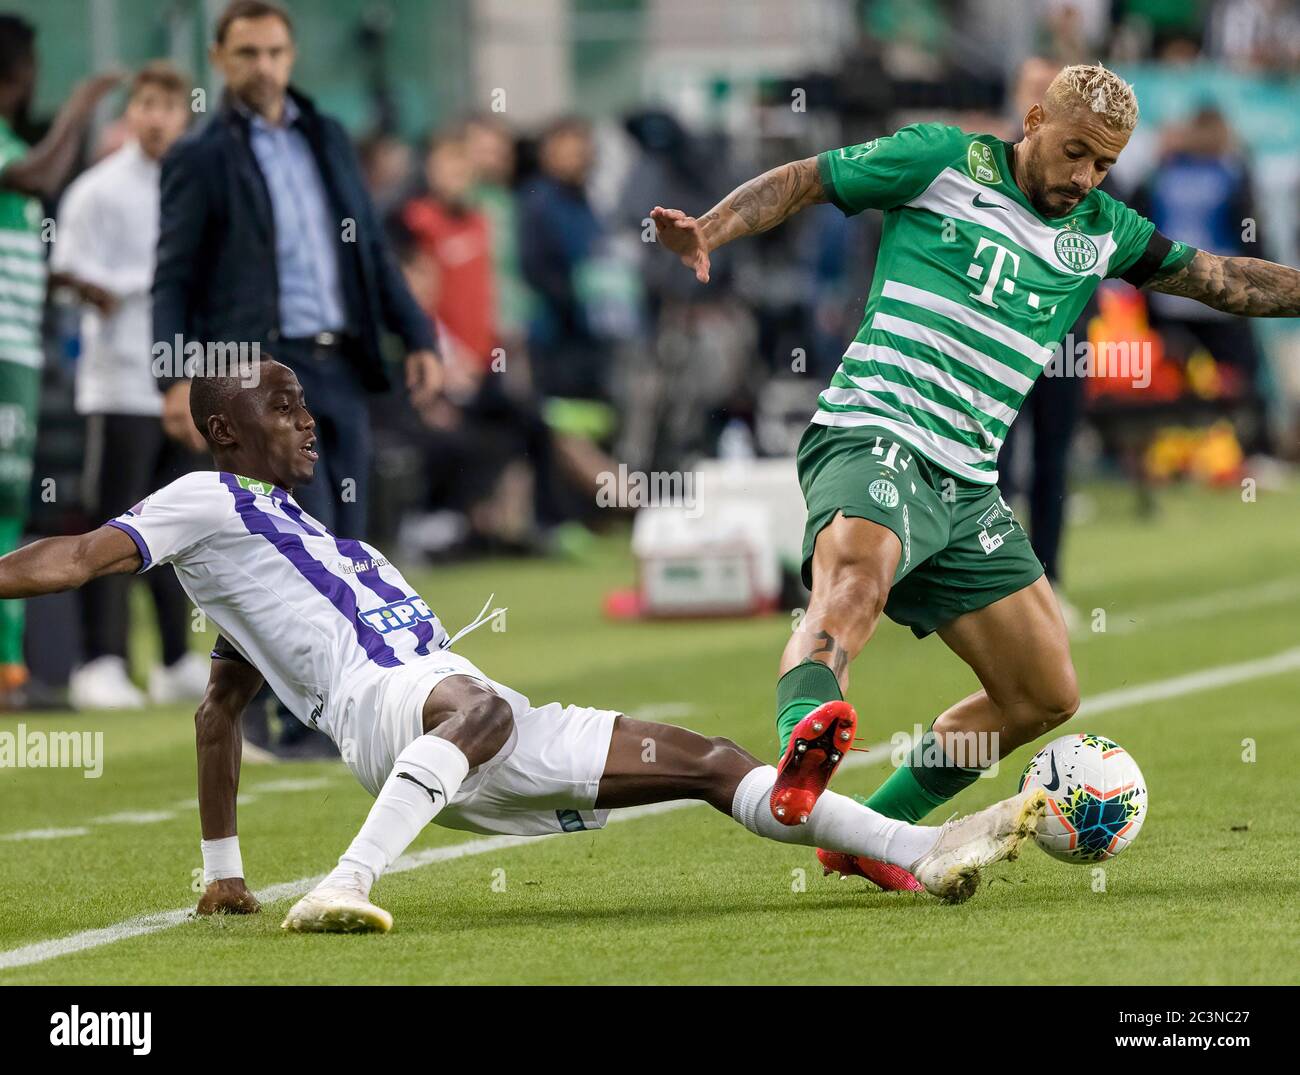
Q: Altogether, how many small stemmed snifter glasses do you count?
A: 0